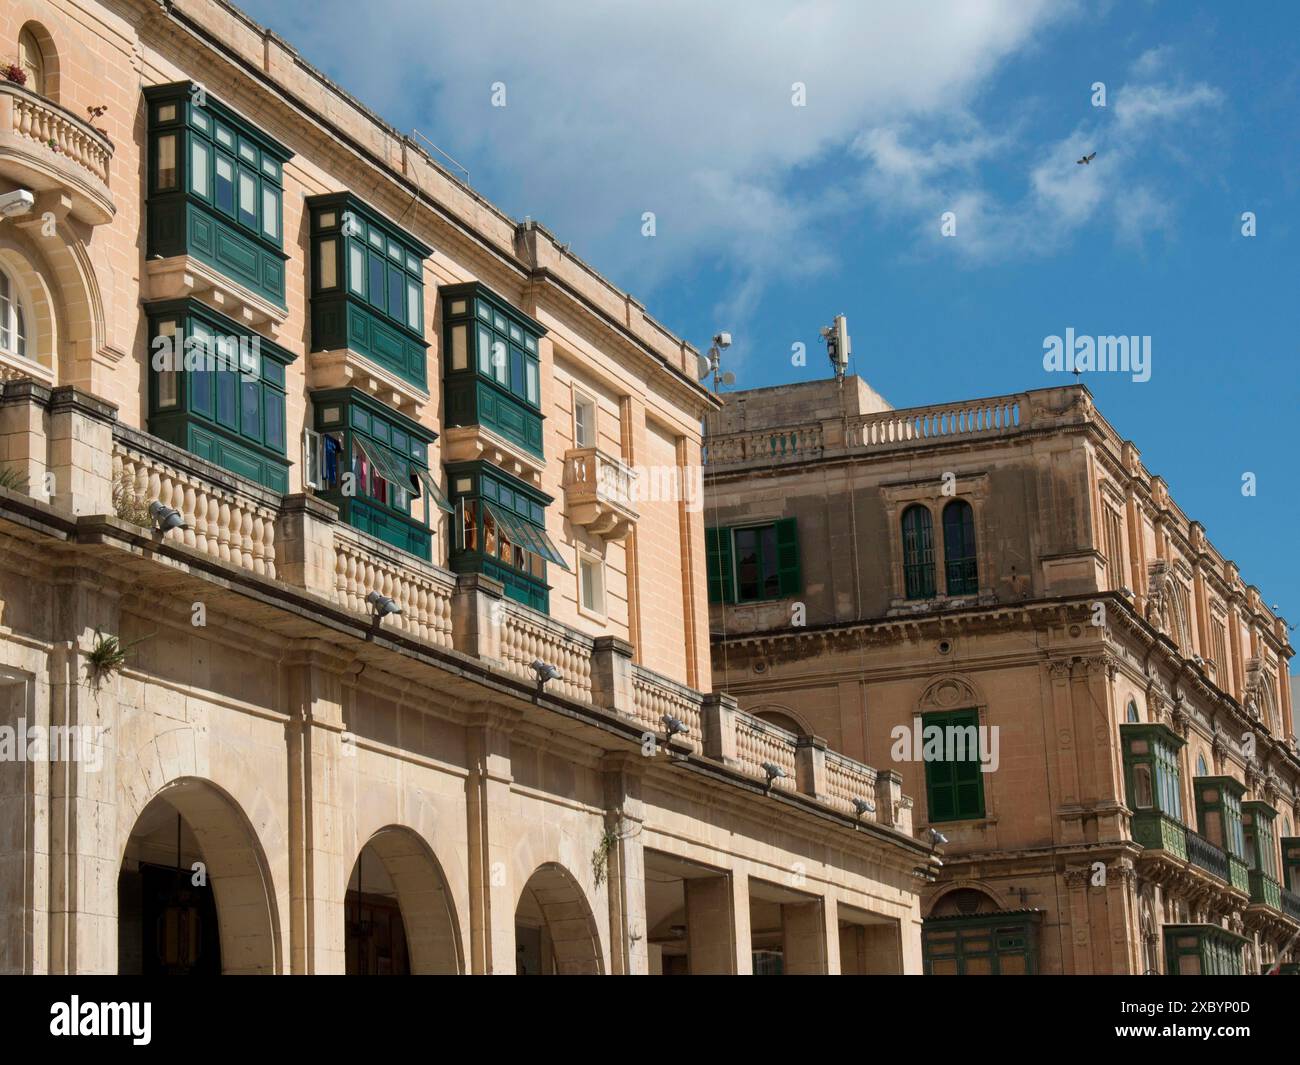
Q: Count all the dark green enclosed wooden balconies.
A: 6